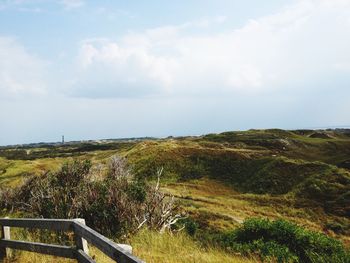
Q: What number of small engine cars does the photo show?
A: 0